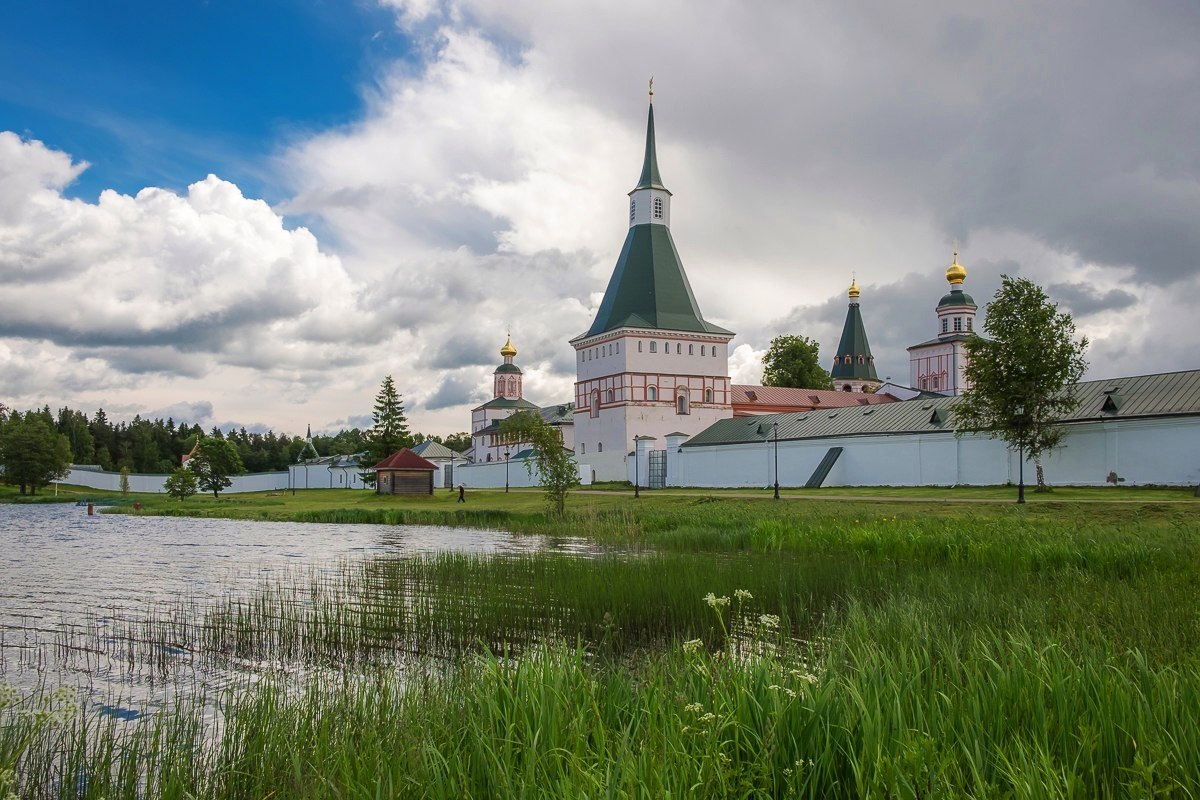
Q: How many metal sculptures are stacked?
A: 0